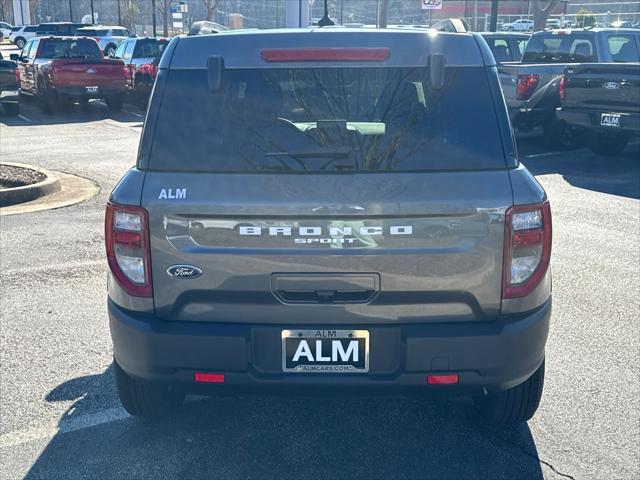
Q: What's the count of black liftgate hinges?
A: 2